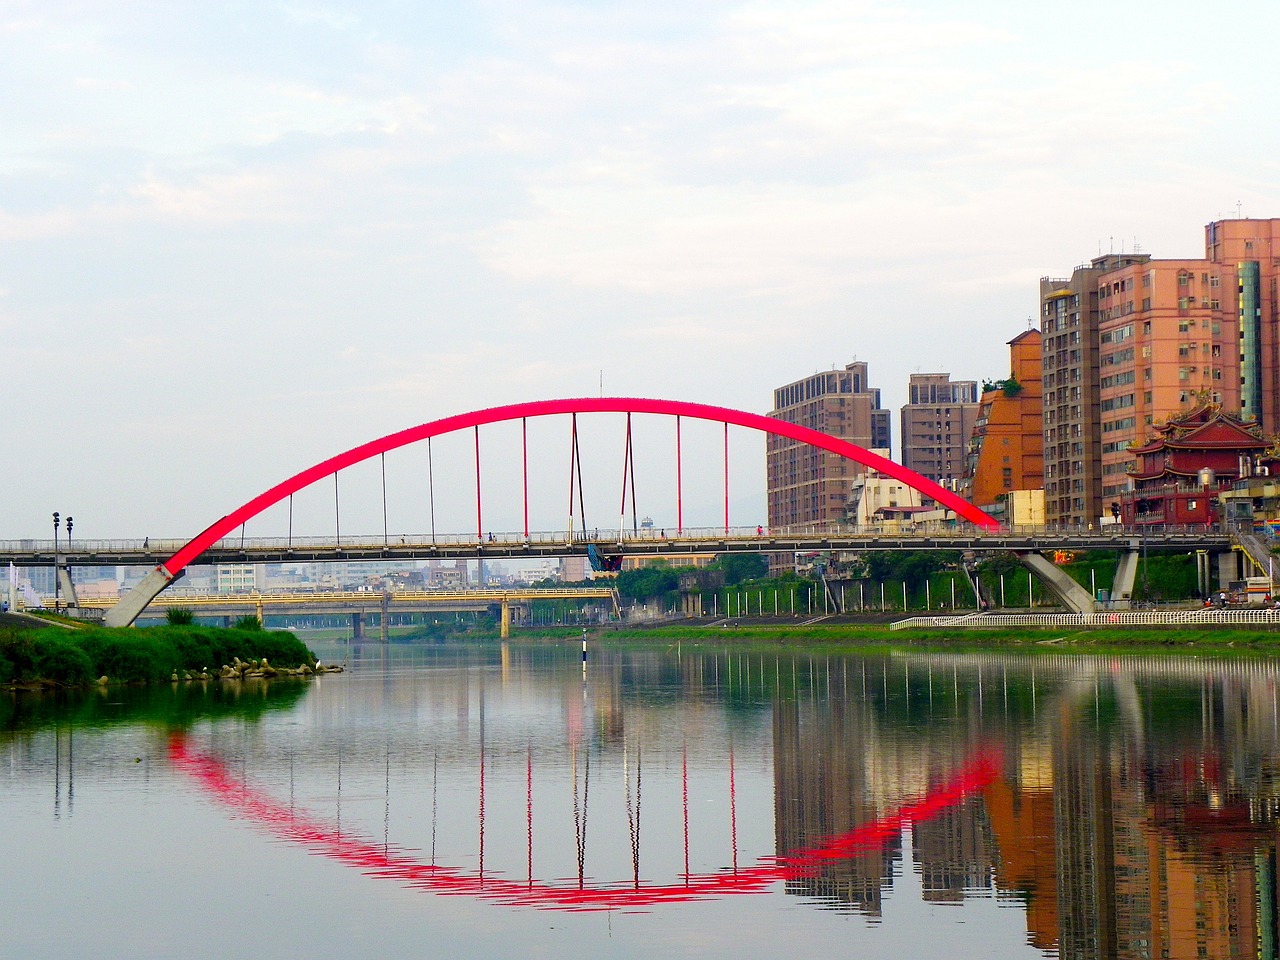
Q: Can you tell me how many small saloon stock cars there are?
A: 0